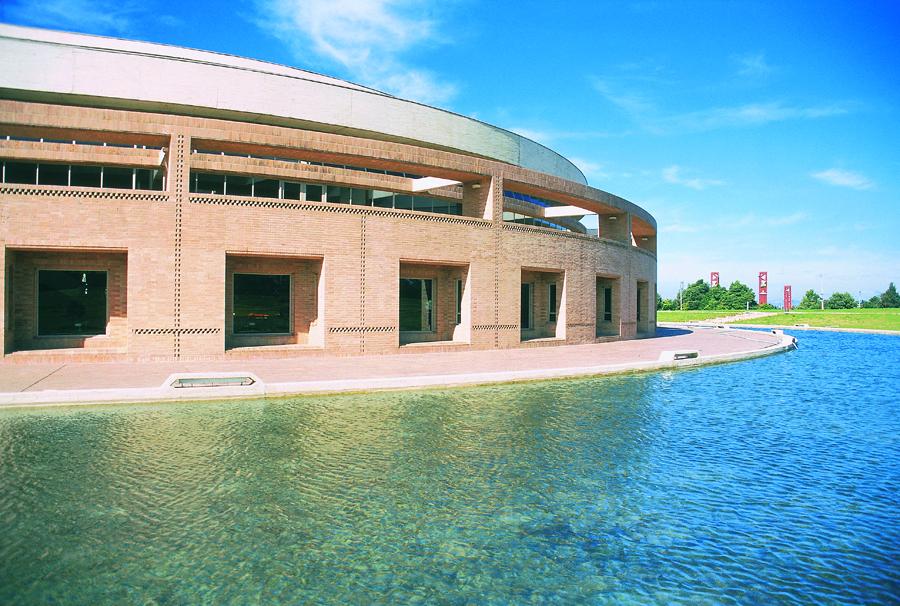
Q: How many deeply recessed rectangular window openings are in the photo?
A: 6